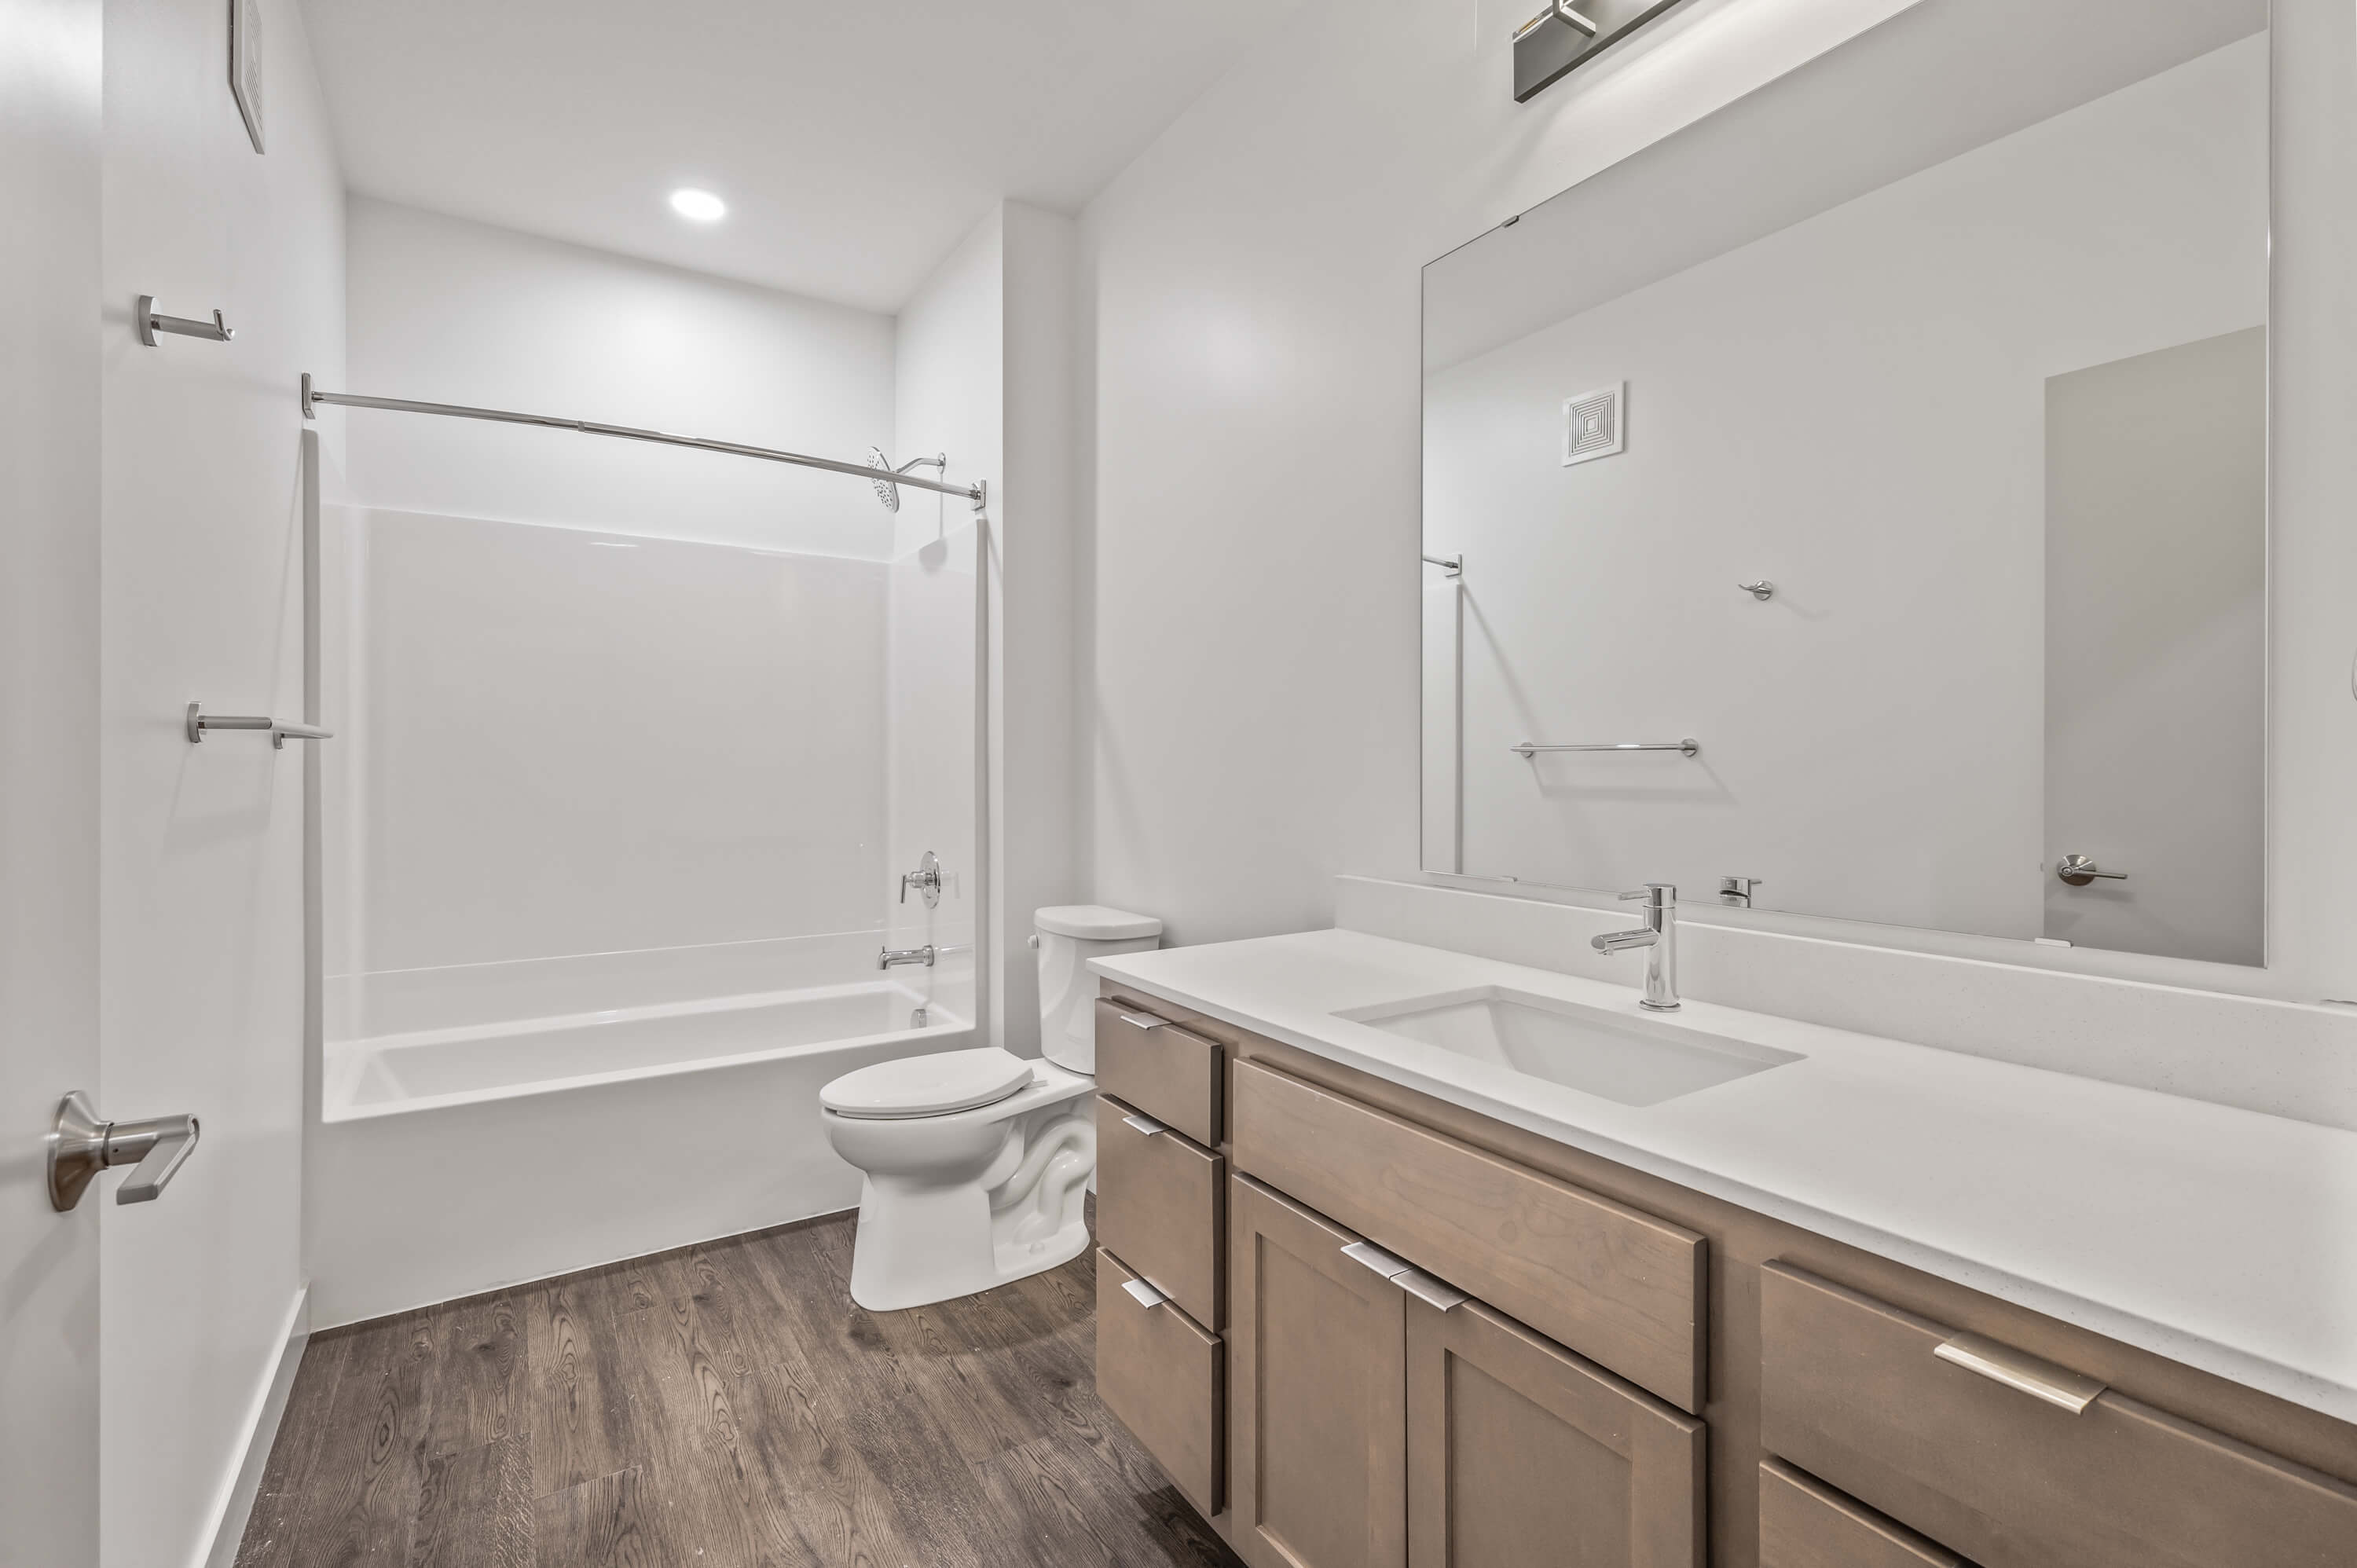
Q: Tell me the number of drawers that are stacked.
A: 3